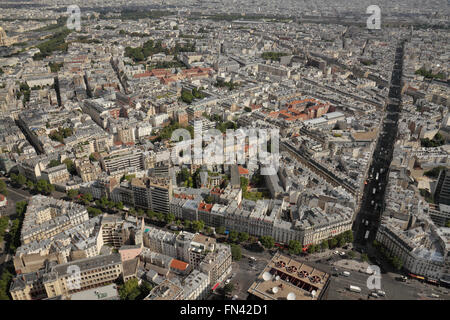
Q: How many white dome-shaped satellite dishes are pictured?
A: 5